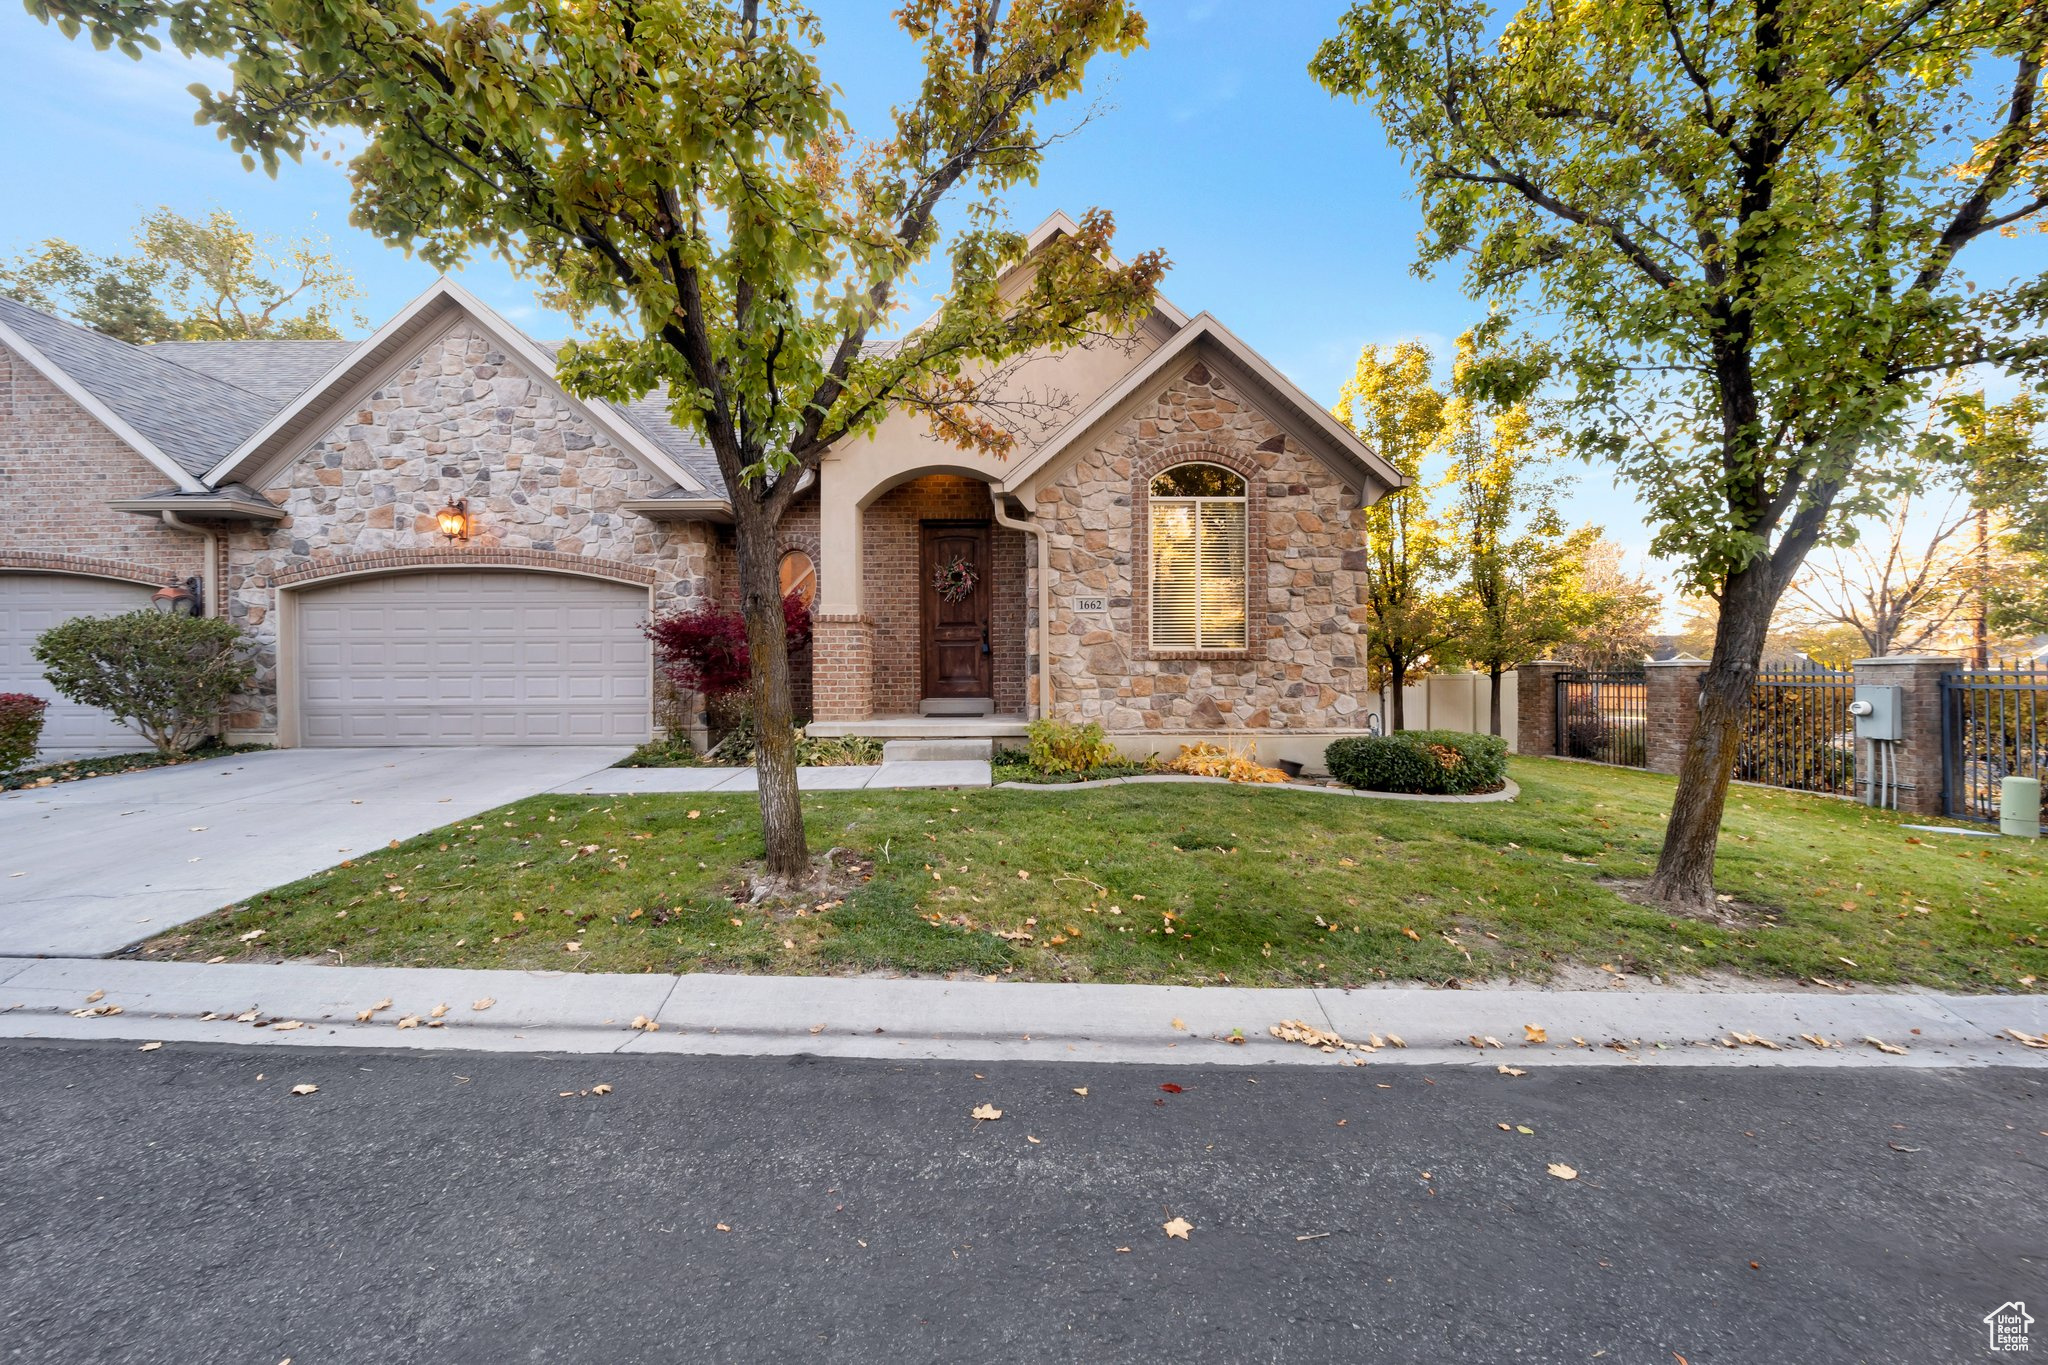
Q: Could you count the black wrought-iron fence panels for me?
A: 3